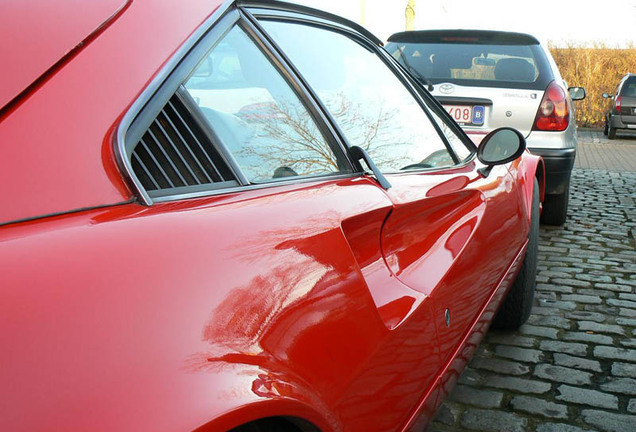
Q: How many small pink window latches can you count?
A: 0